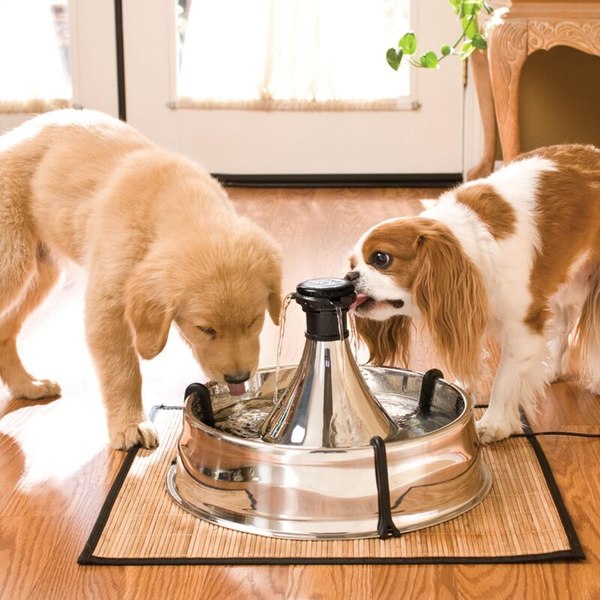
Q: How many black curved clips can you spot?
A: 3